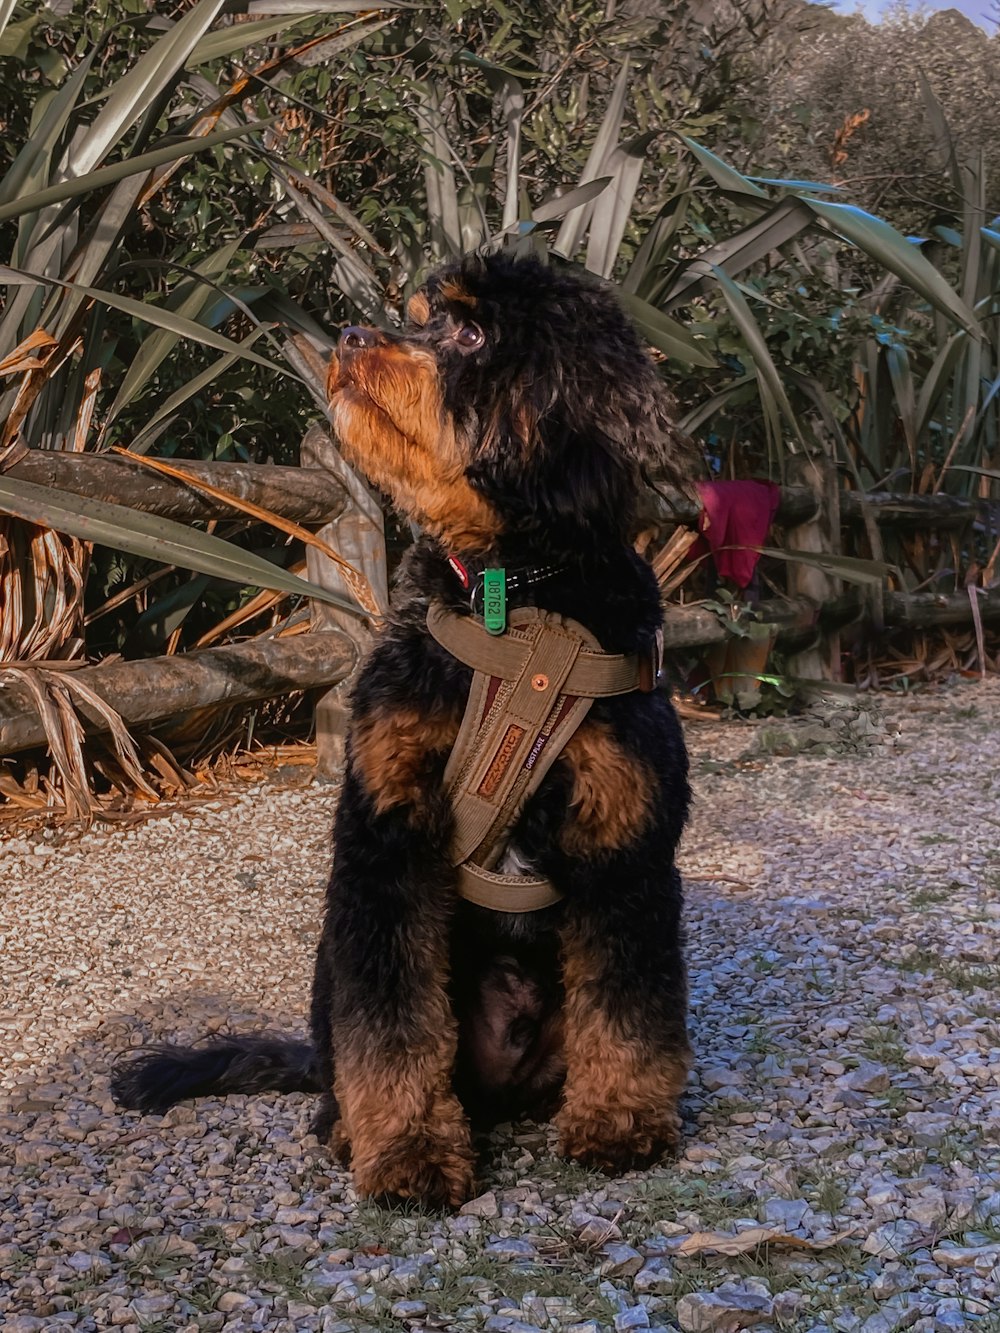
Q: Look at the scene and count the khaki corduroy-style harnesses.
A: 1